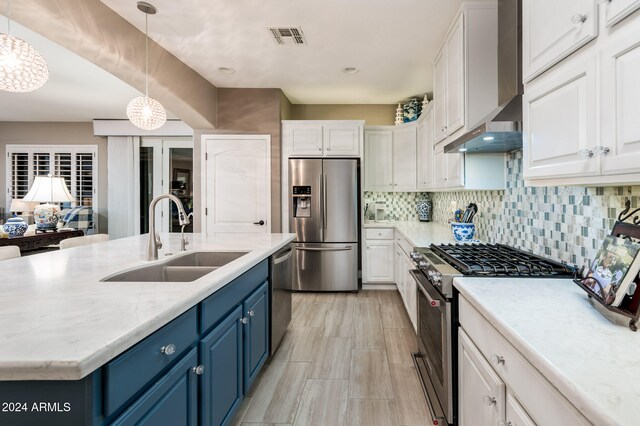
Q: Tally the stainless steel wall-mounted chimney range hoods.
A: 1